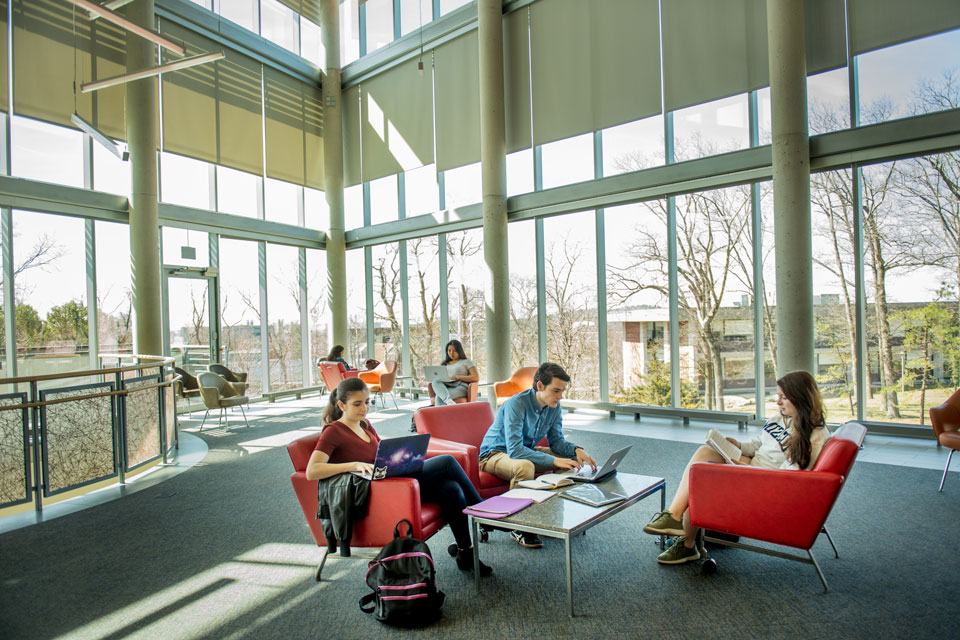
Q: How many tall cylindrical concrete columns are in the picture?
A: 4